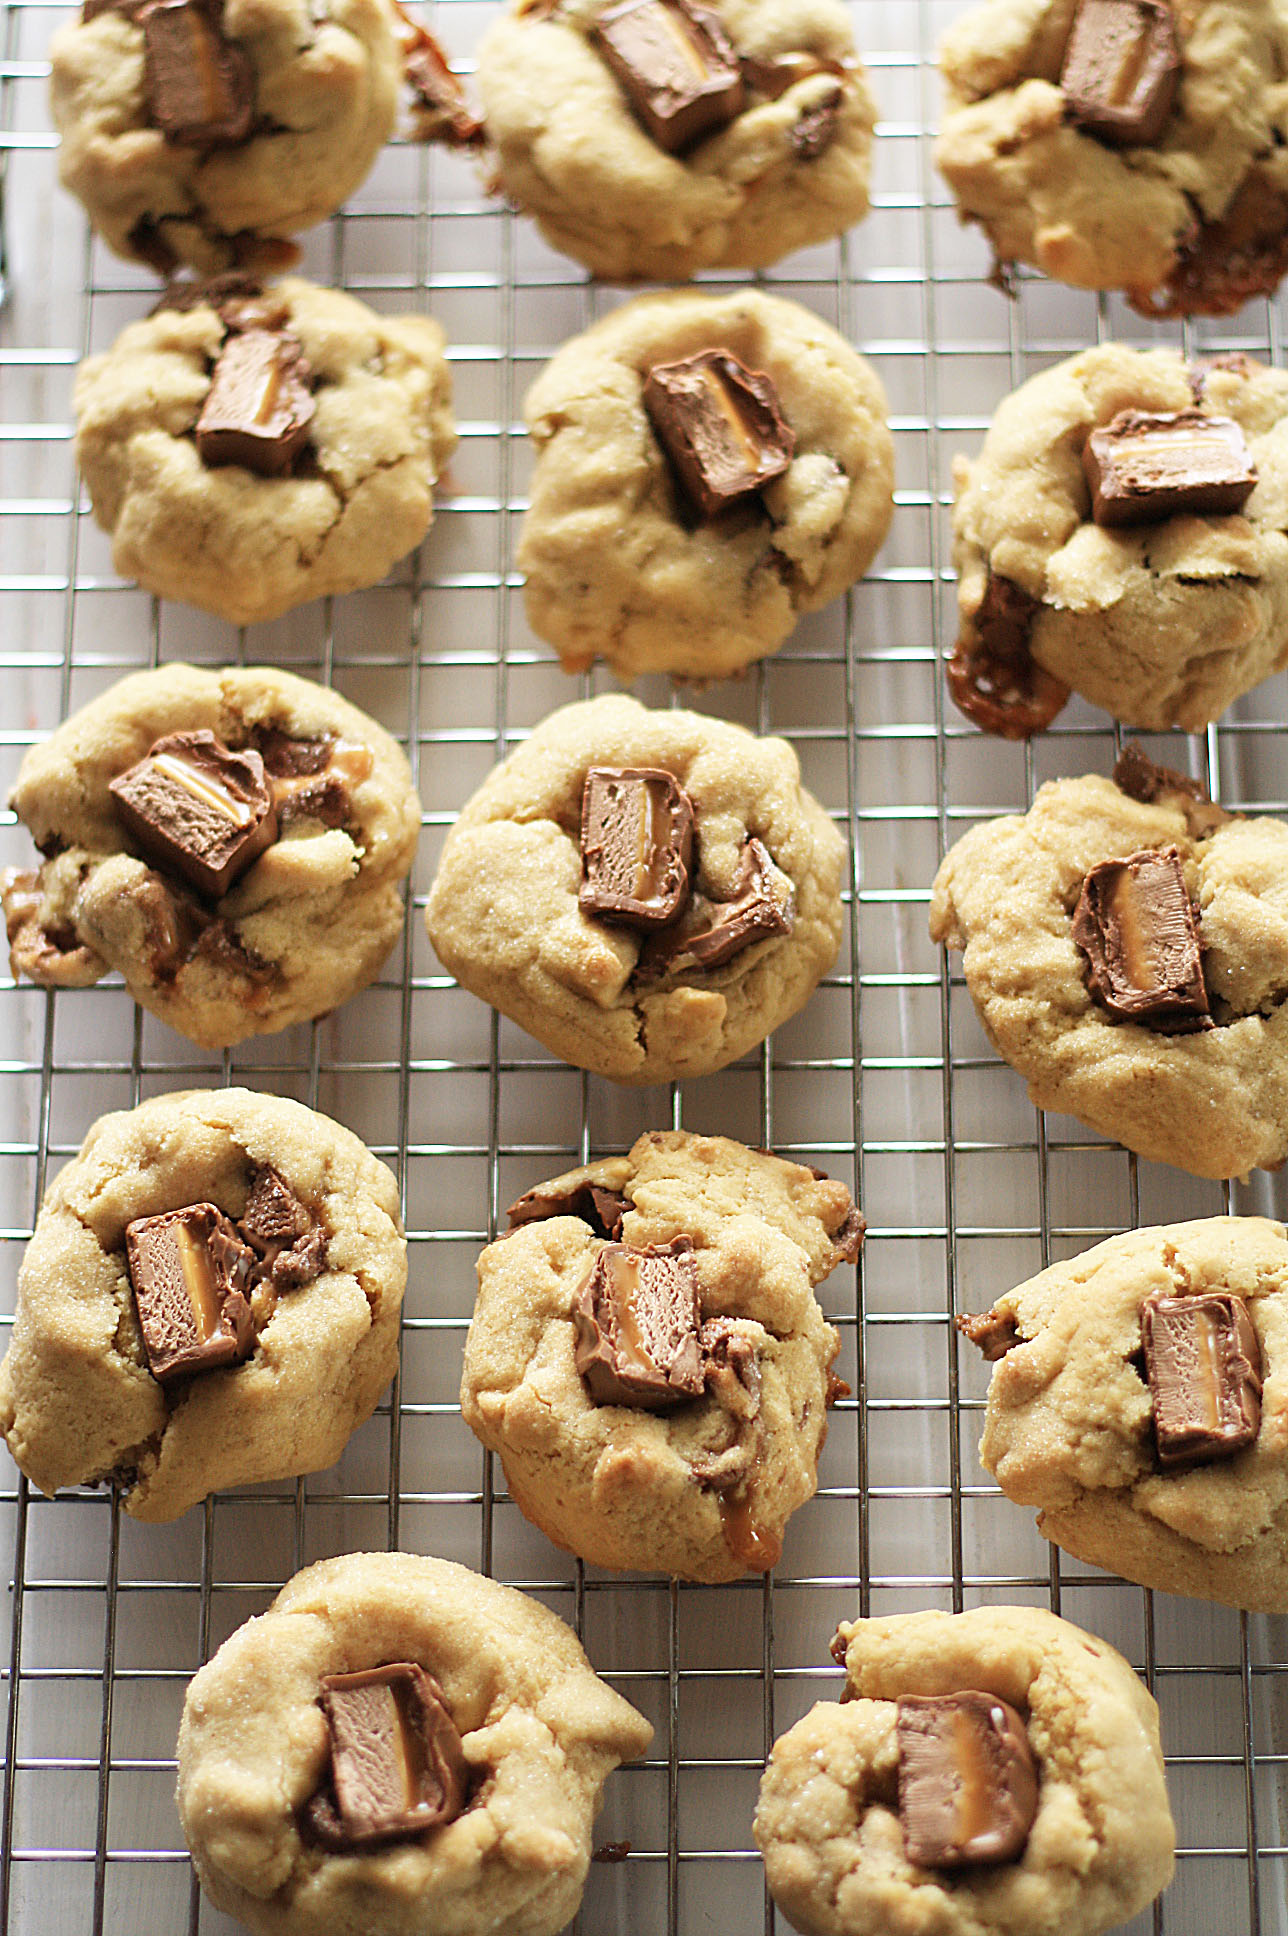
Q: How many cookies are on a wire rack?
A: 14